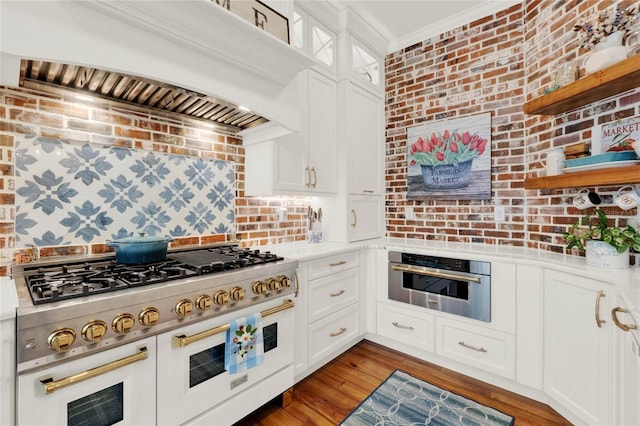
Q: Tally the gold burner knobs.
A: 11